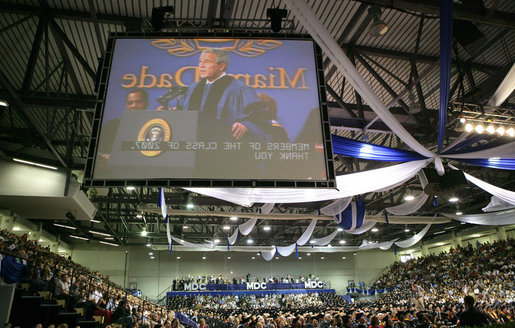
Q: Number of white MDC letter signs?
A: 3